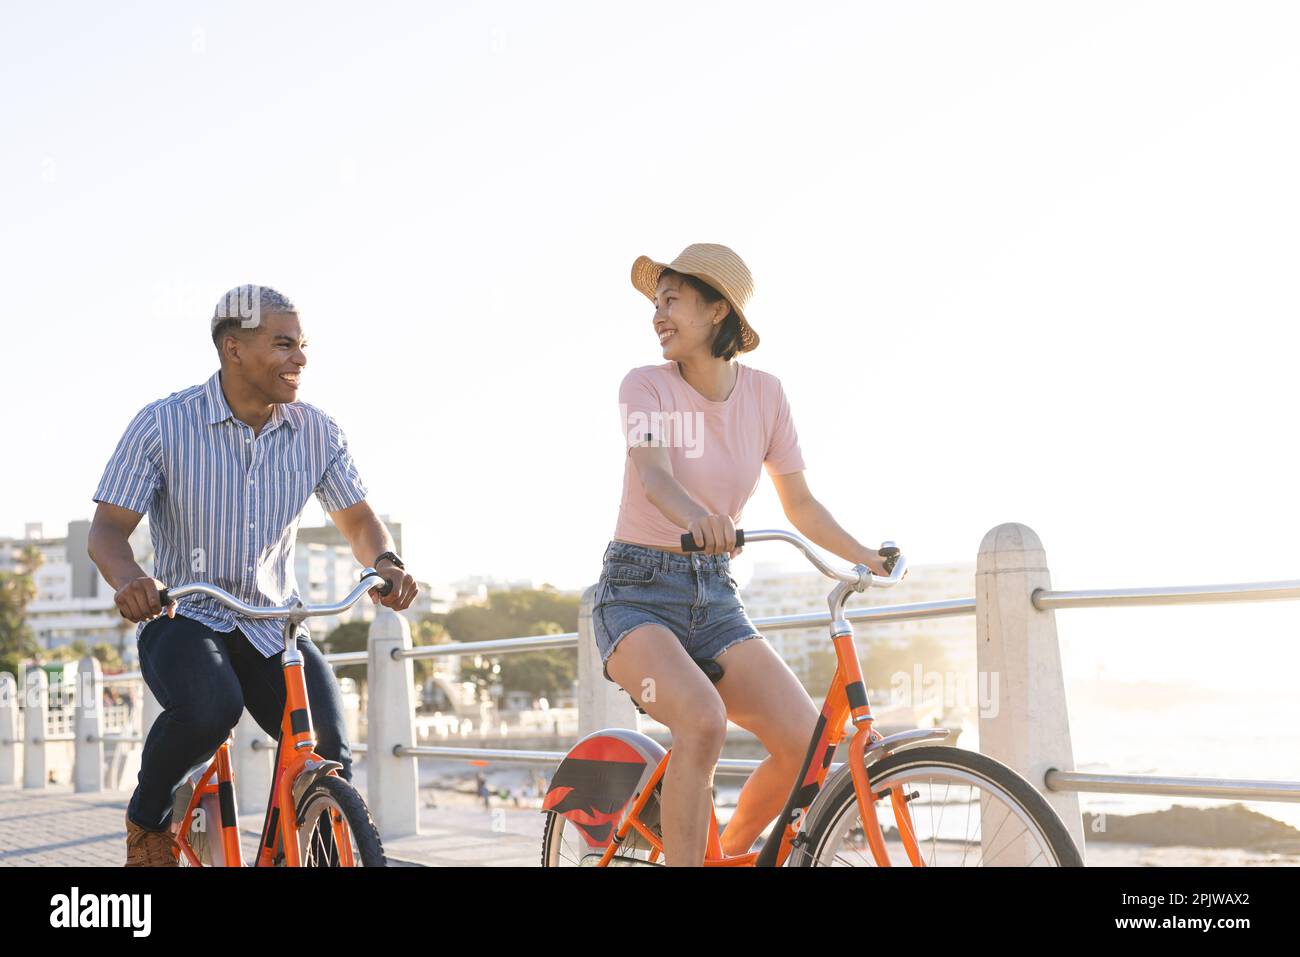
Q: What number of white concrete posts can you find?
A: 8